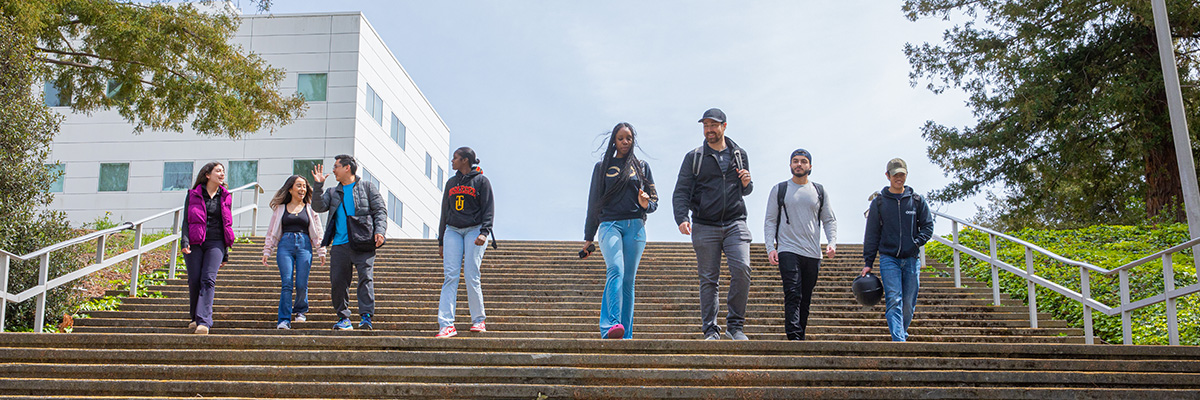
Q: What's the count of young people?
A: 8